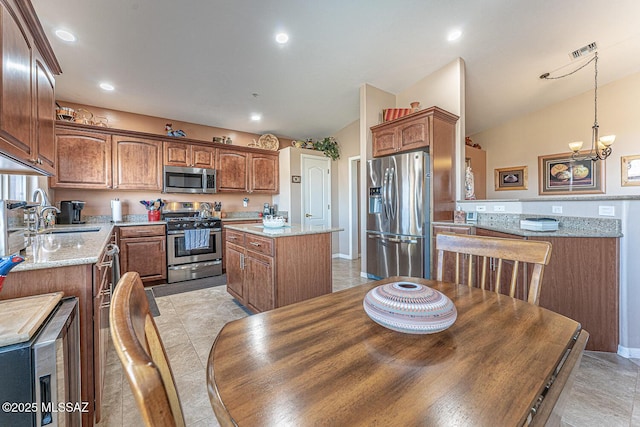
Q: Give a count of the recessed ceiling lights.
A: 5